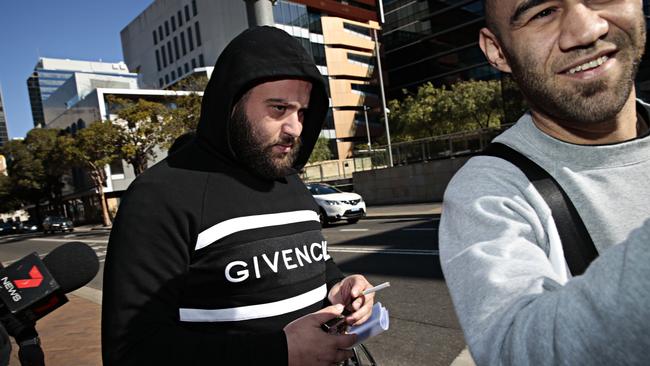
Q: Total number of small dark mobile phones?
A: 1